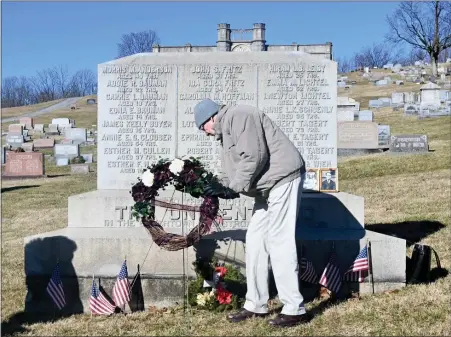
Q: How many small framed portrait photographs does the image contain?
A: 2